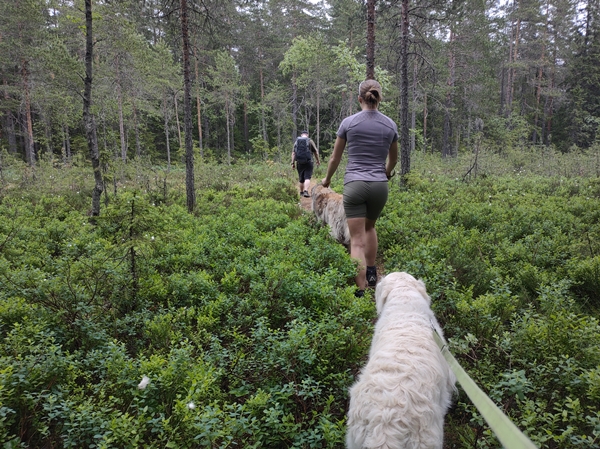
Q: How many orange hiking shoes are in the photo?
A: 0